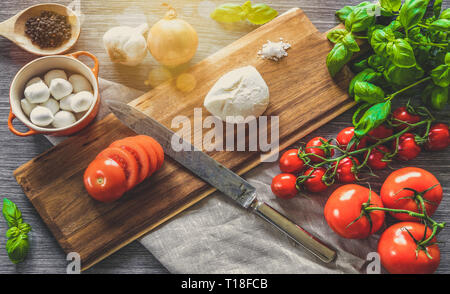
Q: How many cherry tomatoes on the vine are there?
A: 11